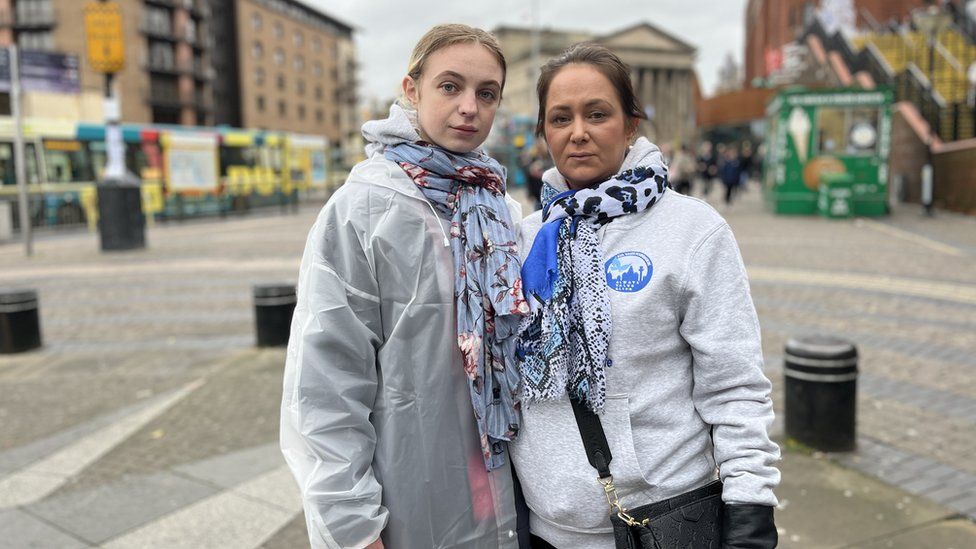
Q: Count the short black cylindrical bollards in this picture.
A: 3